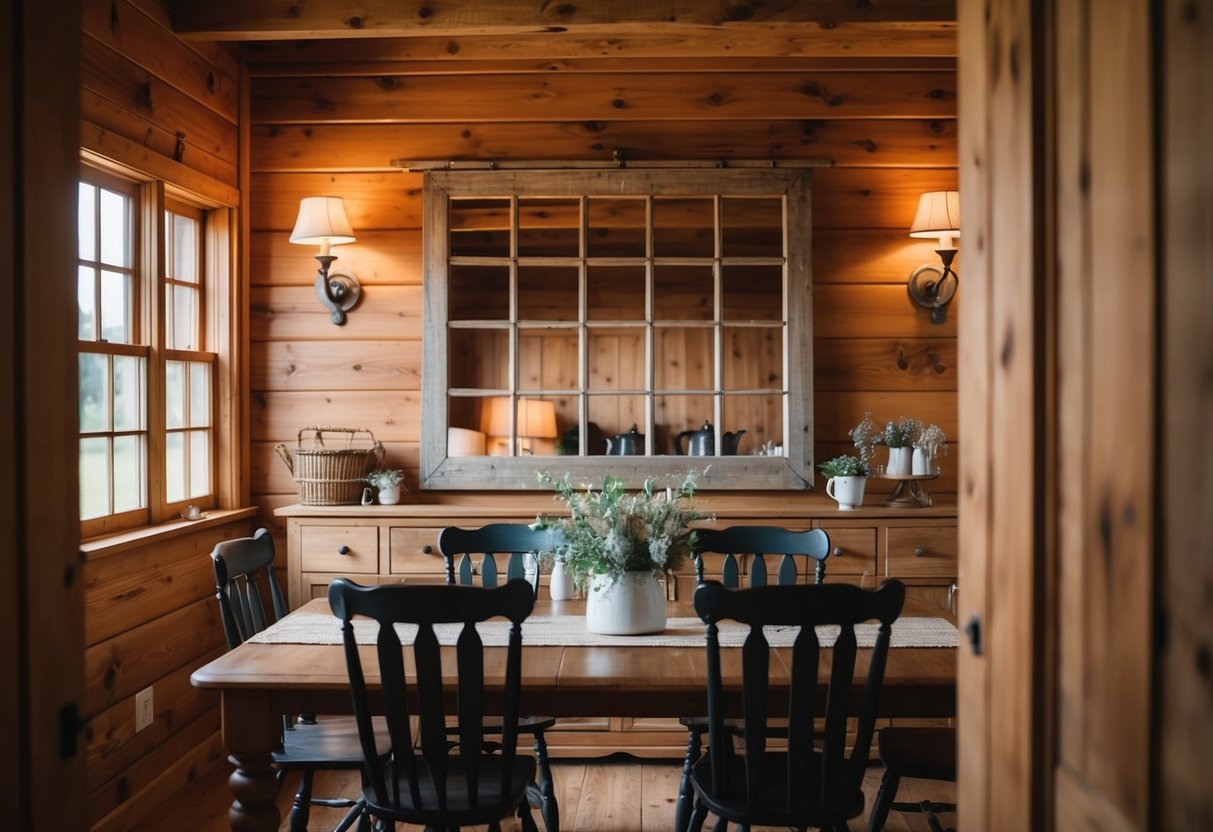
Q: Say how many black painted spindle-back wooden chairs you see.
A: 6